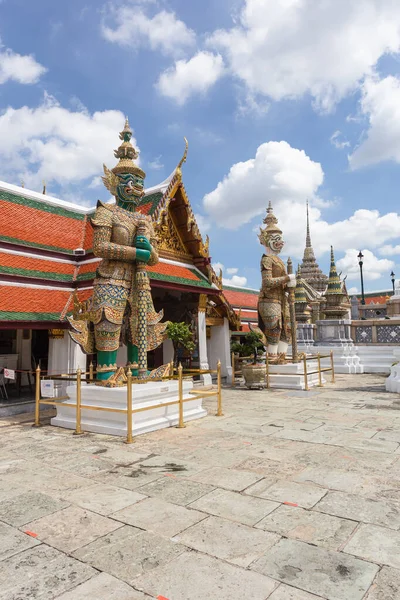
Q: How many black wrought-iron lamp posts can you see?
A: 2